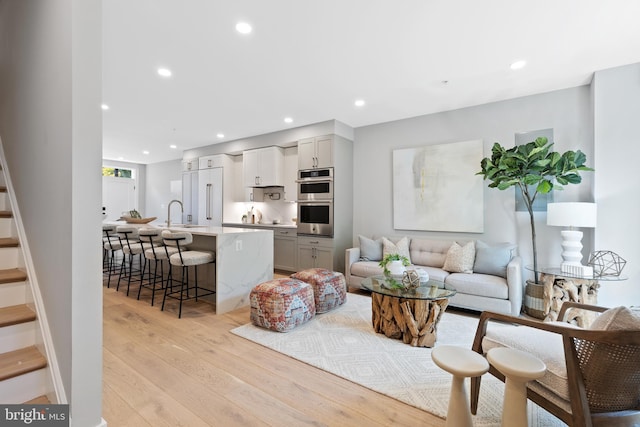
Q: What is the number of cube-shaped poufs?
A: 2